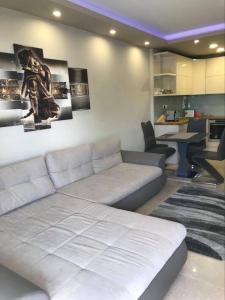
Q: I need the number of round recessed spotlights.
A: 6